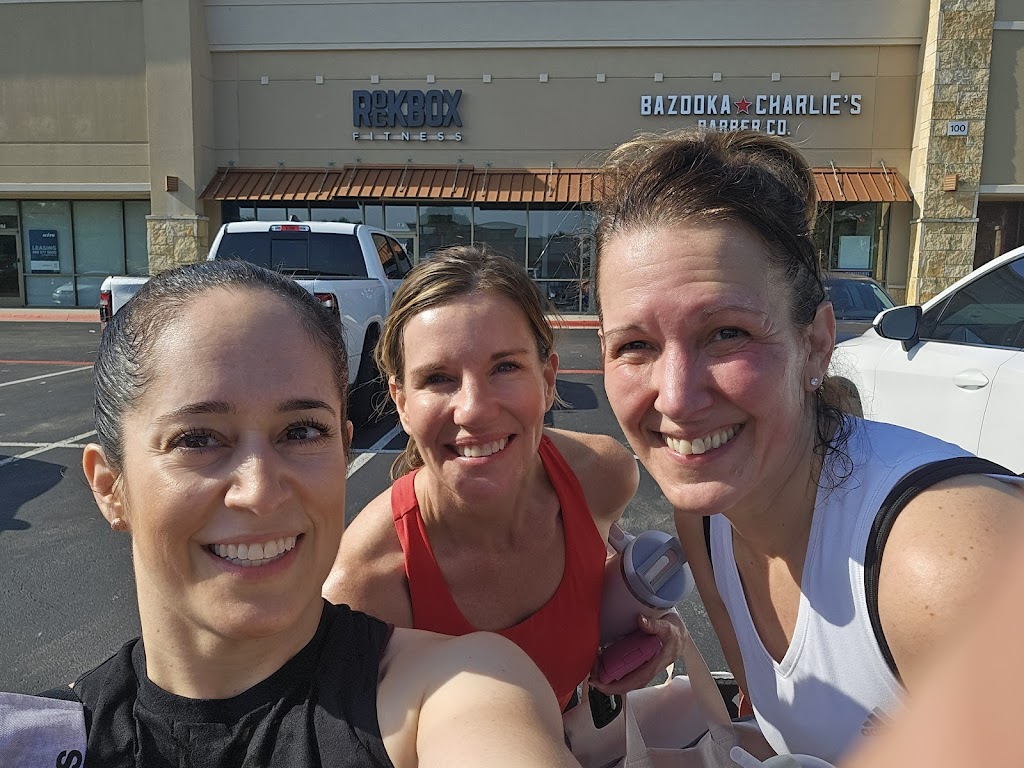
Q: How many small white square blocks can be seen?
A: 11